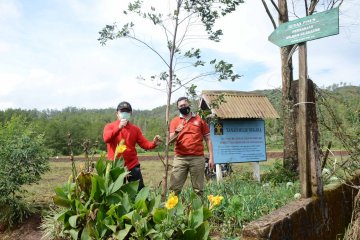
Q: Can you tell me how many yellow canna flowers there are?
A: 3